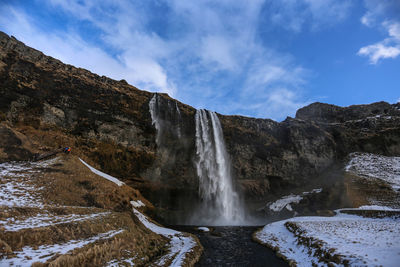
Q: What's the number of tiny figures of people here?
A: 2